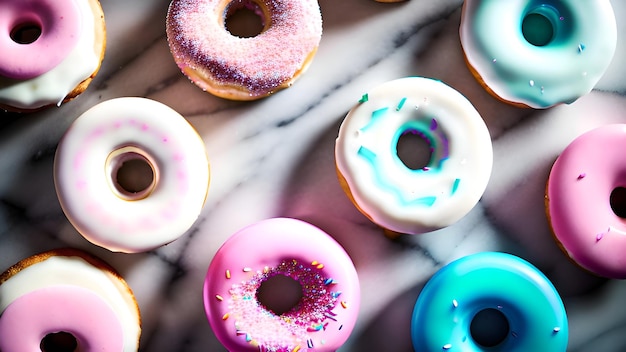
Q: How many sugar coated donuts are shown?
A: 1